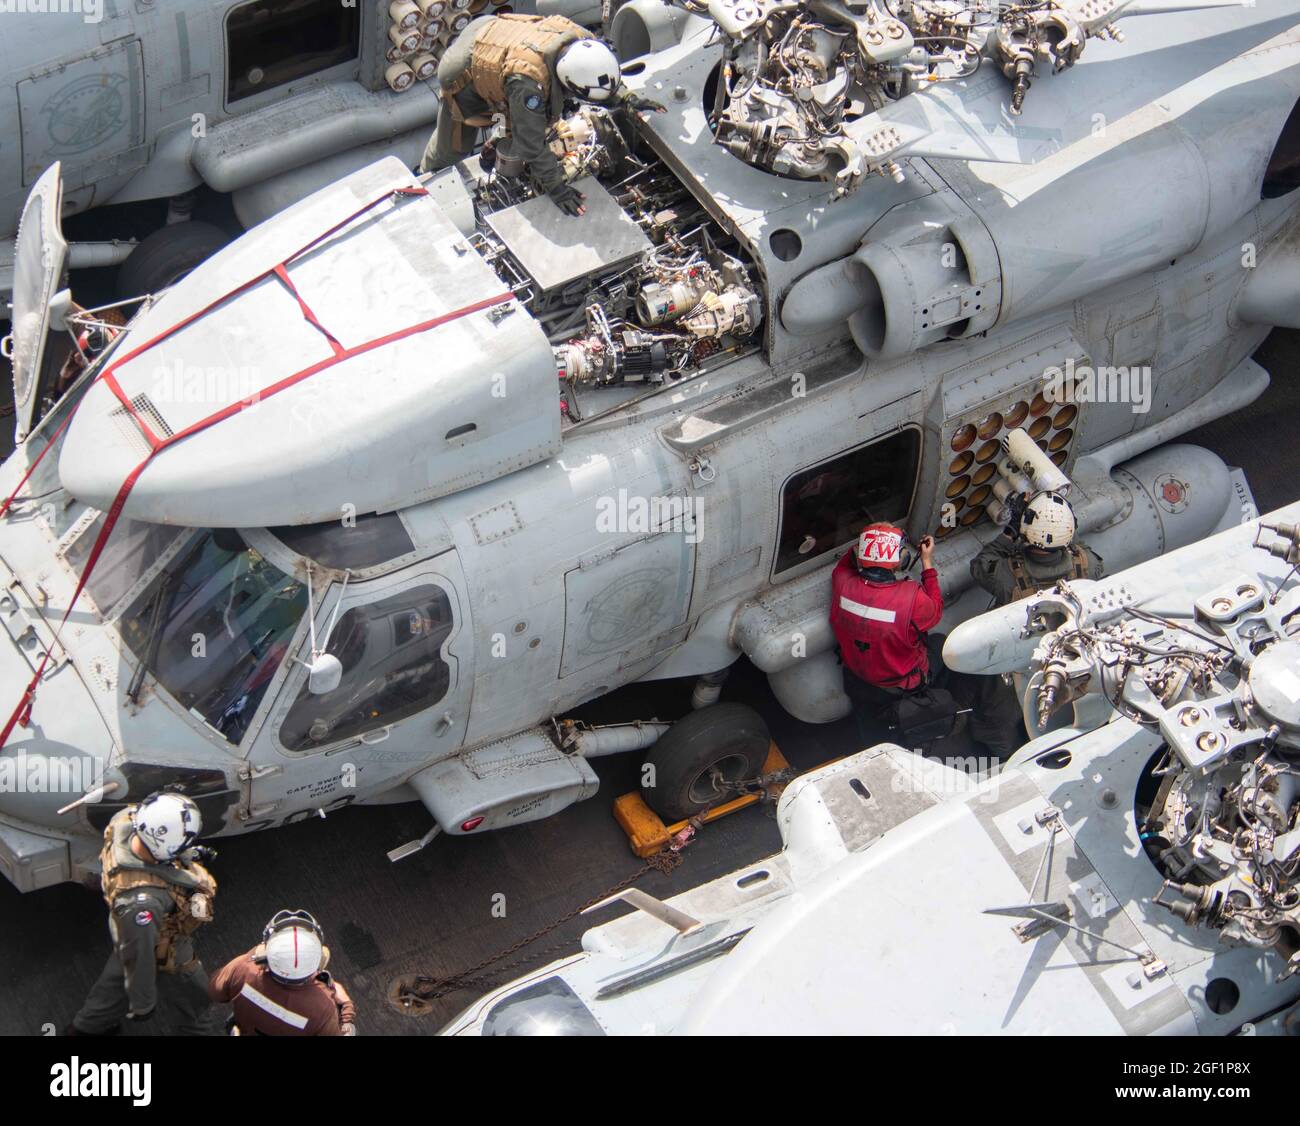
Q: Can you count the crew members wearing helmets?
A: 5